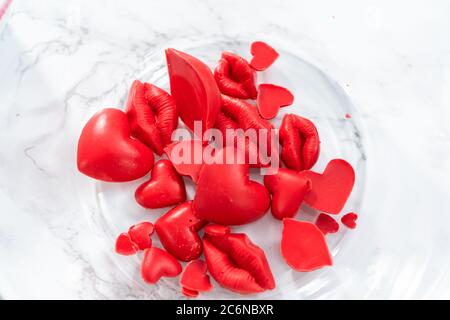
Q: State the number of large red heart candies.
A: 2